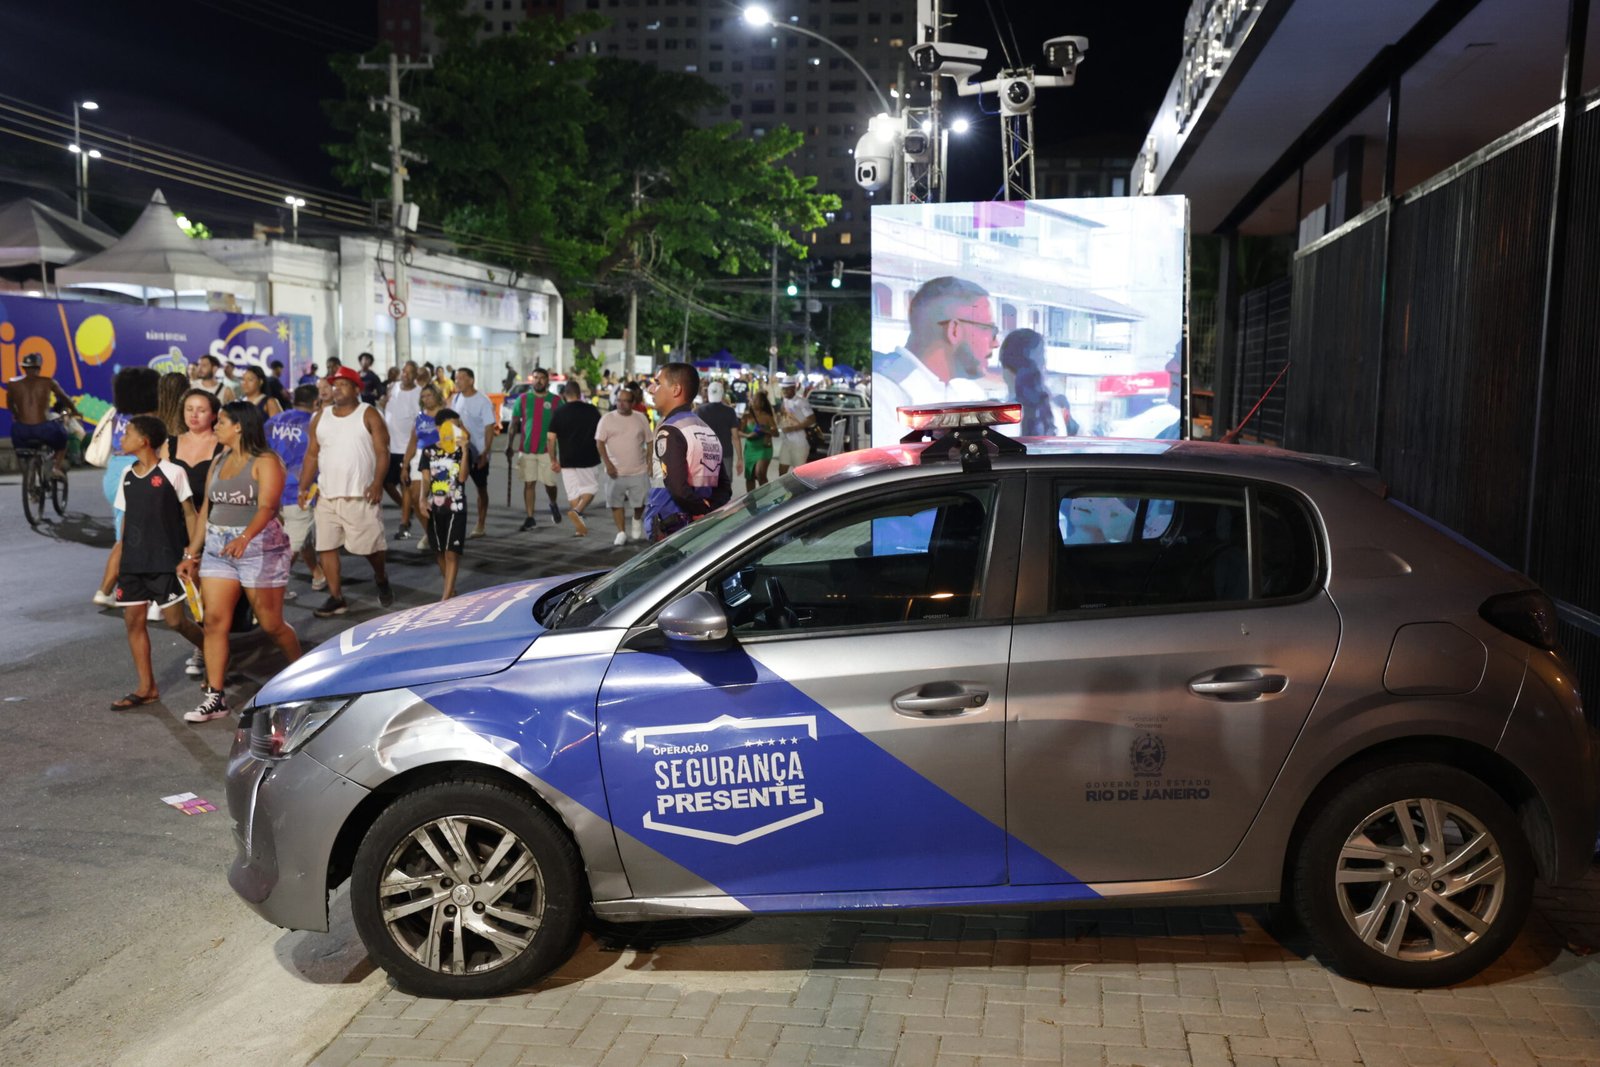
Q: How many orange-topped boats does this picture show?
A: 0